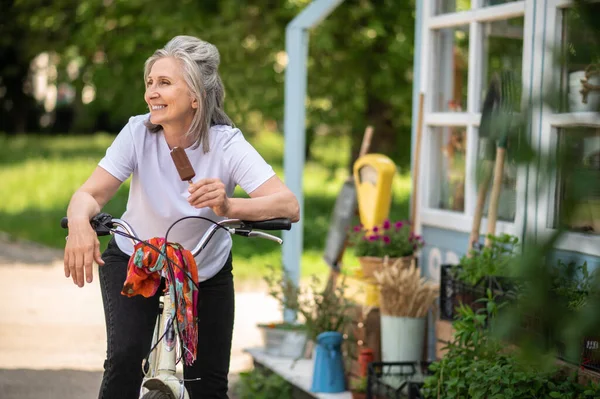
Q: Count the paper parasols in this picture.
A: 0